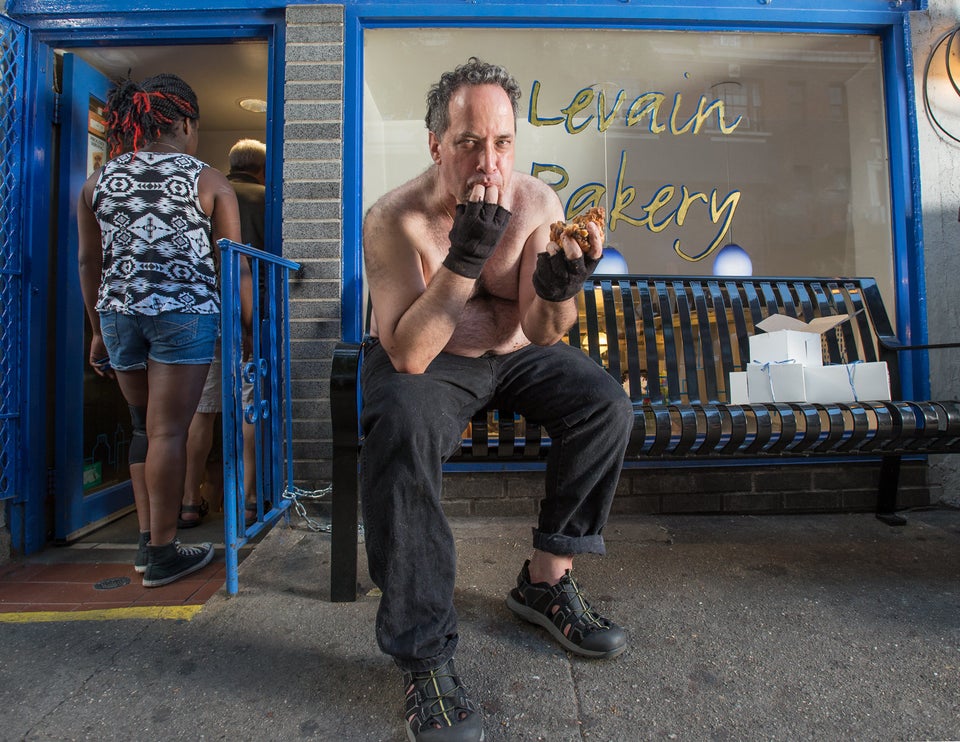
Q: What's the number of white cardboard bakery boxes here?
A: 4